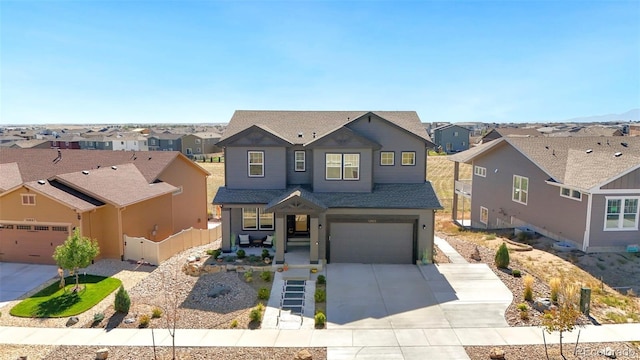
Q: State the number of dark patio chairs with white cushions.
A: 2